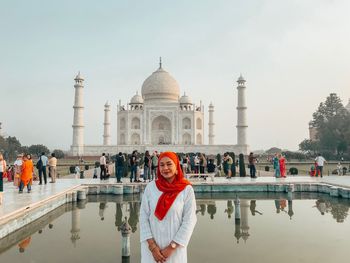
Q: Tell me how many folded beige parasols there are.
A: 0